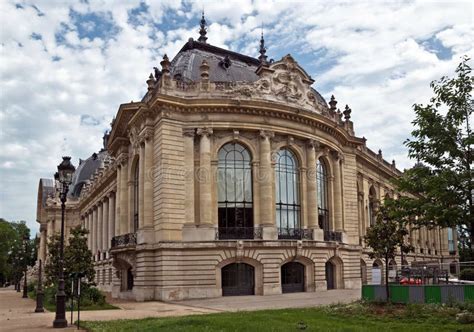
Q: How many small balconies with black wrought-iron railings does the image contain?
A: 4